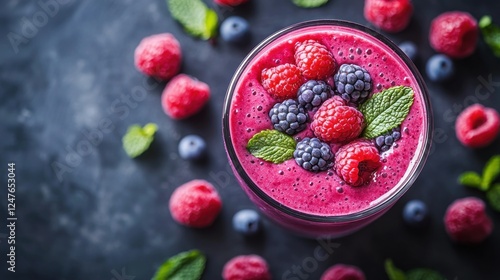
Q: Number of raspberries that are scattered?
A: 10